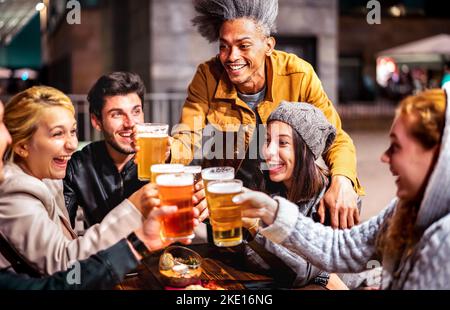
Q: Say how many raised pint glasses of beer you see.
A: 6